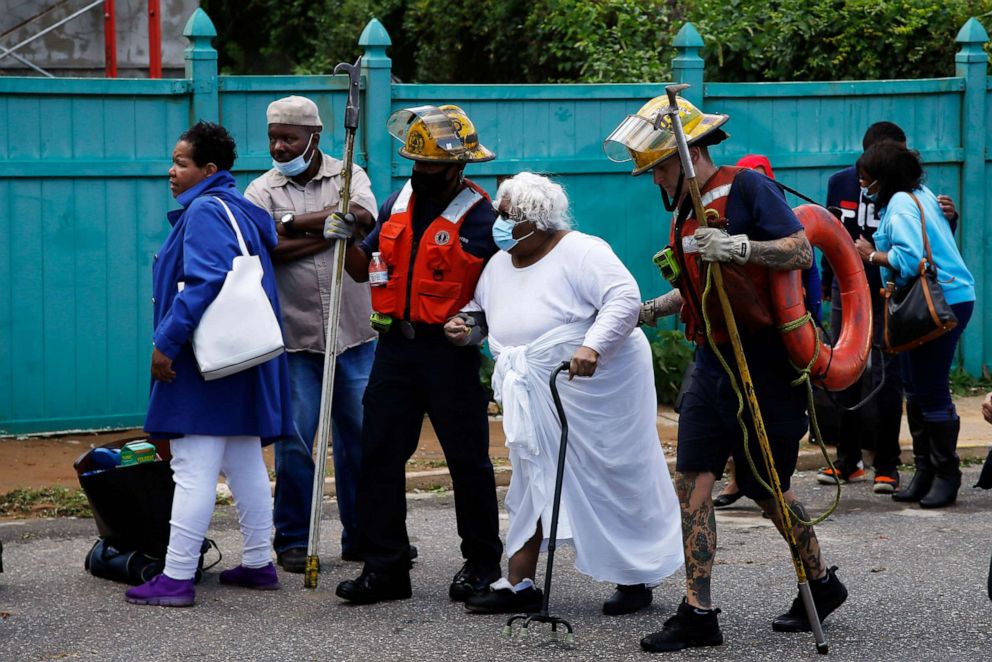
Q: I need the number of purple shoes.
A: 2